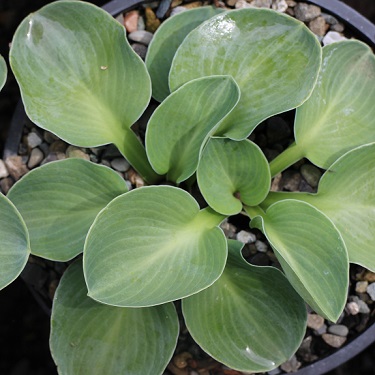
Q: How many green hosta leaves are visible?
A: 14